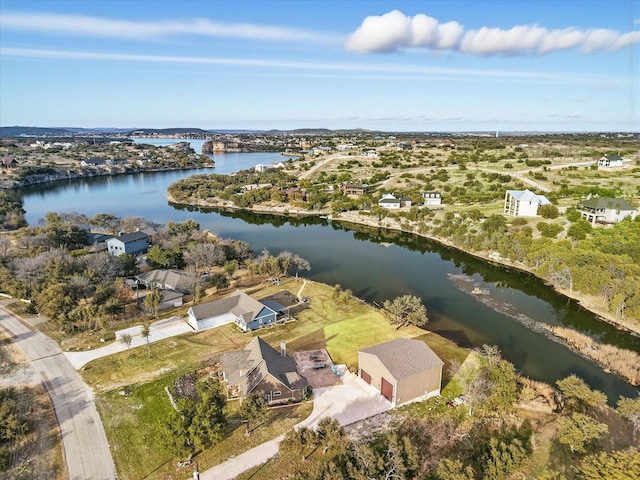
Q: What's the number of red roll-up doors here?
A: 2